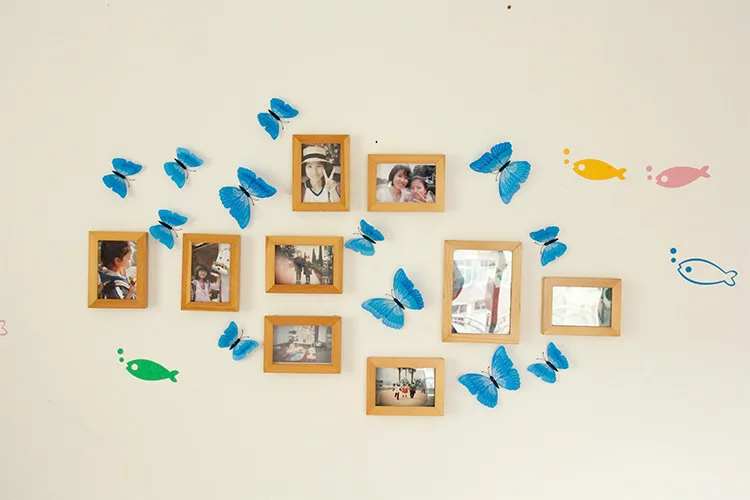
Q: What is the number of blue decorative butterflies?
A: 12